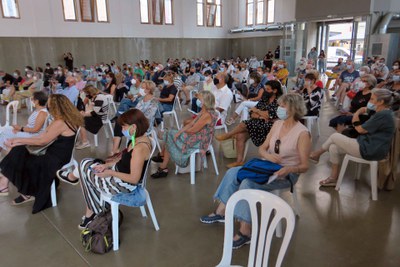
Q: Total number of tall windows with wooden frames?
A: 13